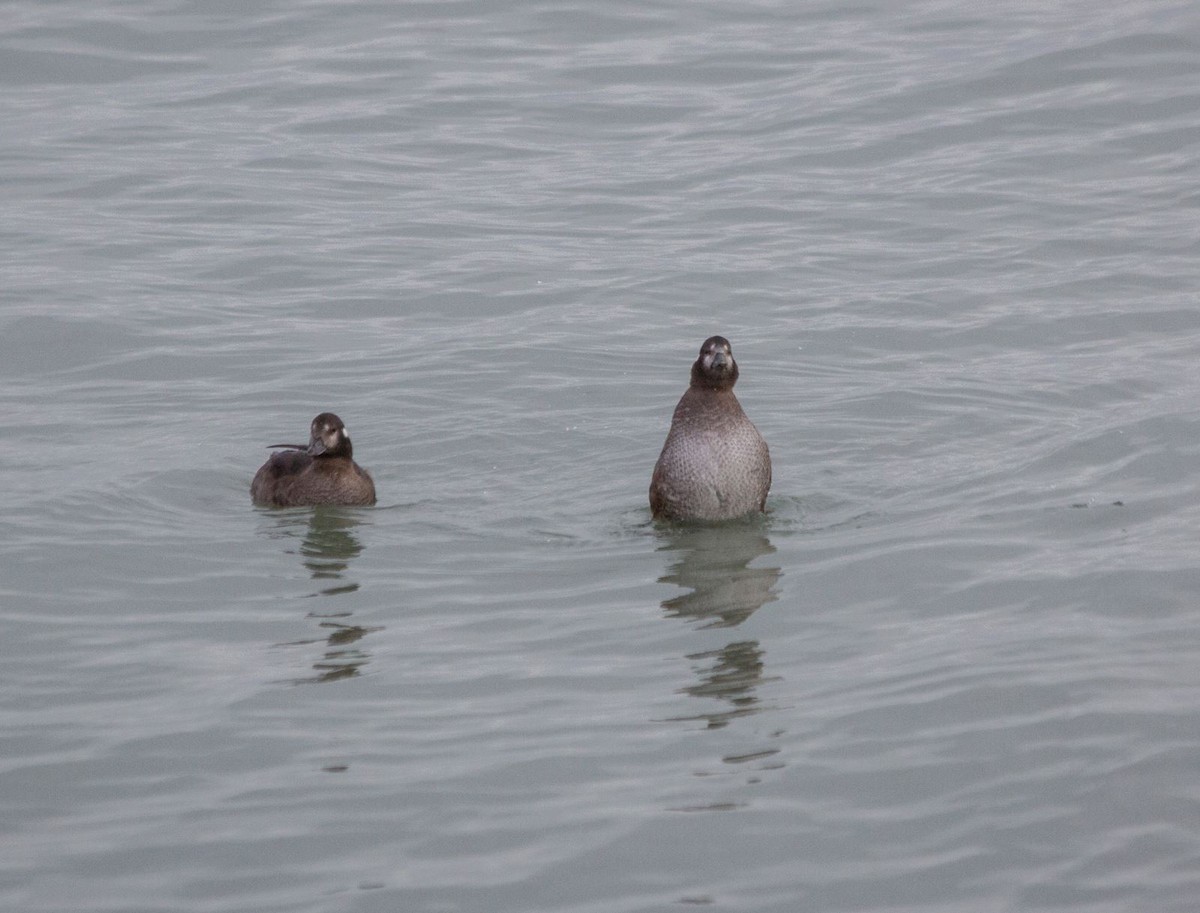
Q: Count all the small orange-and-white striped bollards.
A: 0